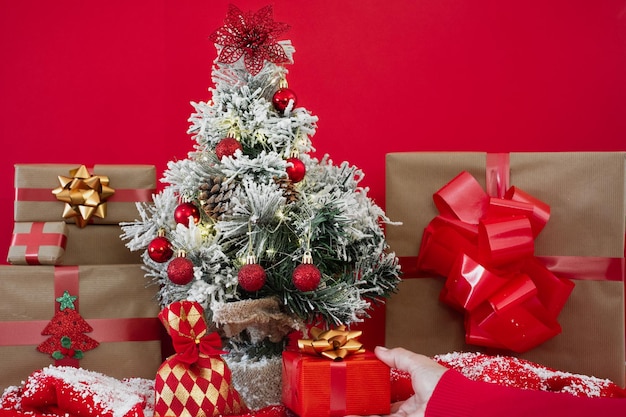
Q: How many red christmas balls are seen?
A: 8